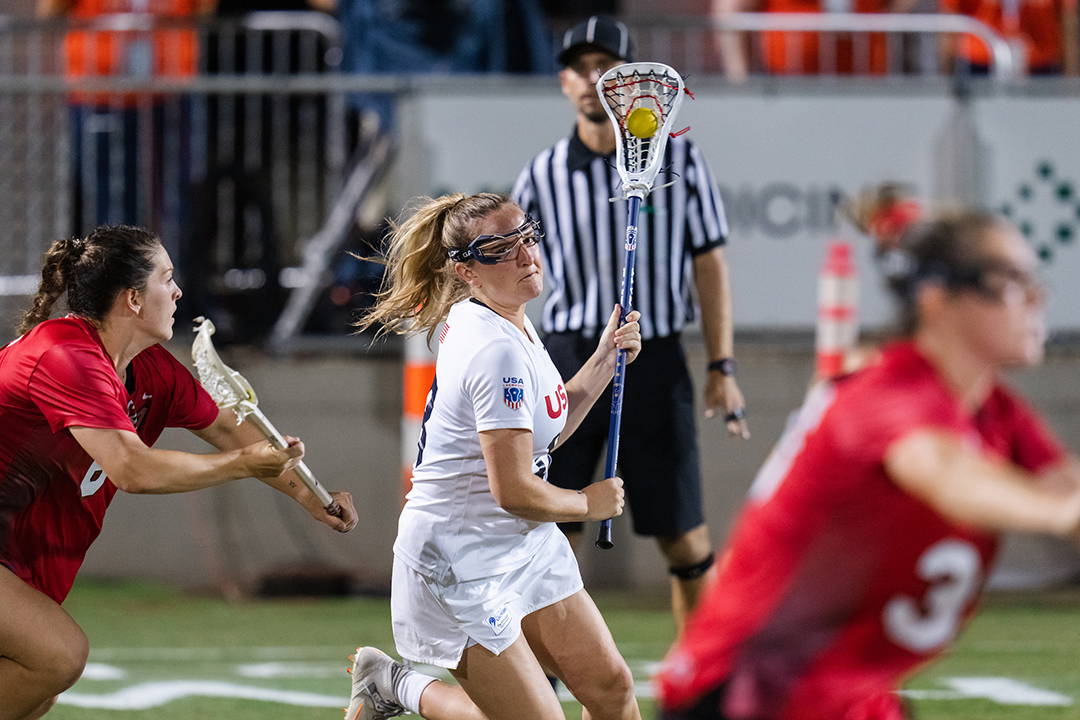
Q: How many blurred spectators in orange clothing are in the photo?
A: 3